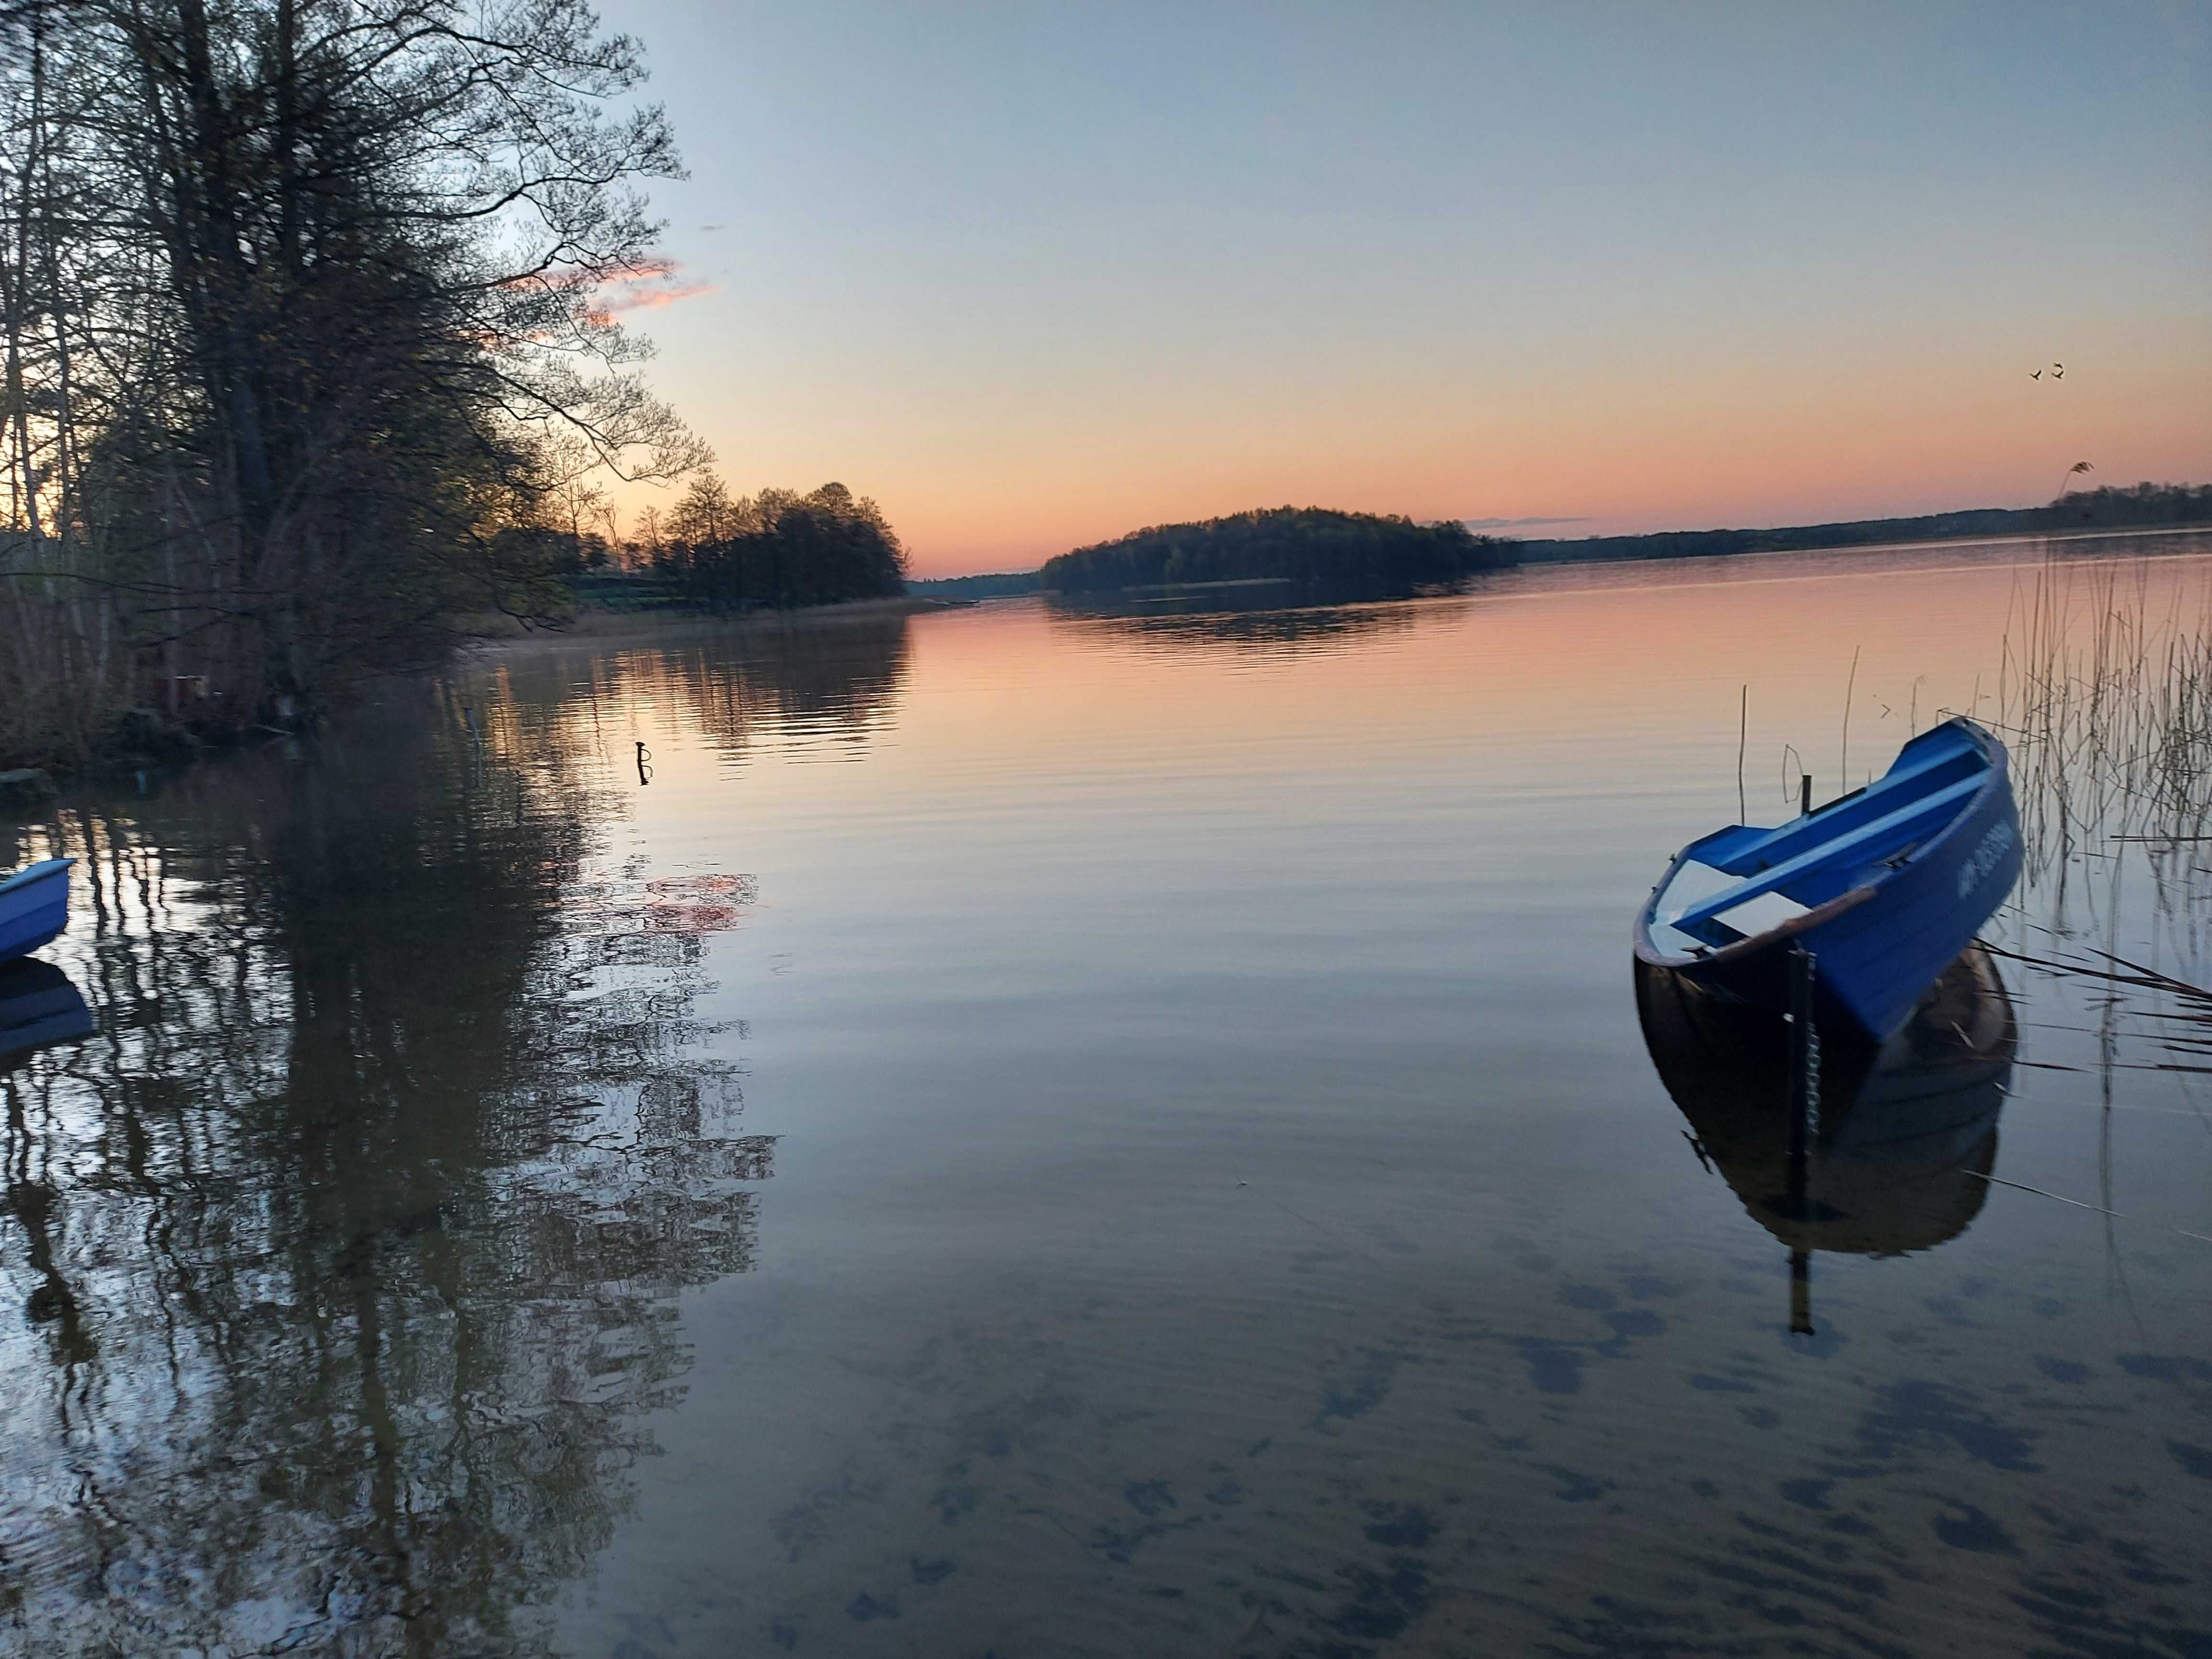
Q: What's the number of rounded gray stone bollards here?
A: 0